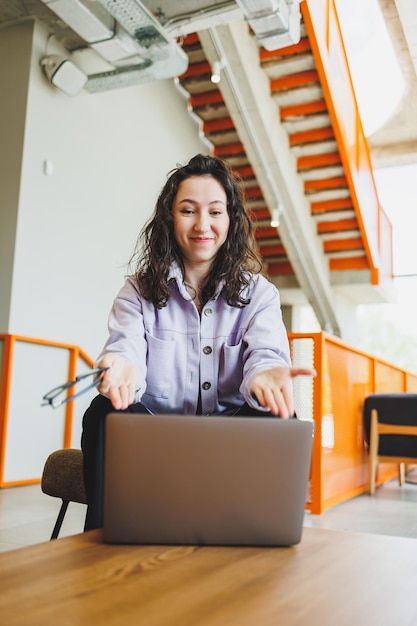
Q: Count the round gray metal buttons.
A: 3